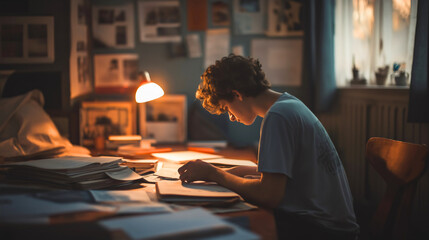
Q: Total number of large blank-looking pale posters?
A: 2